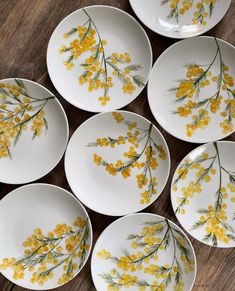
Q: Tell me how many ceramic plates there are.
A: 8